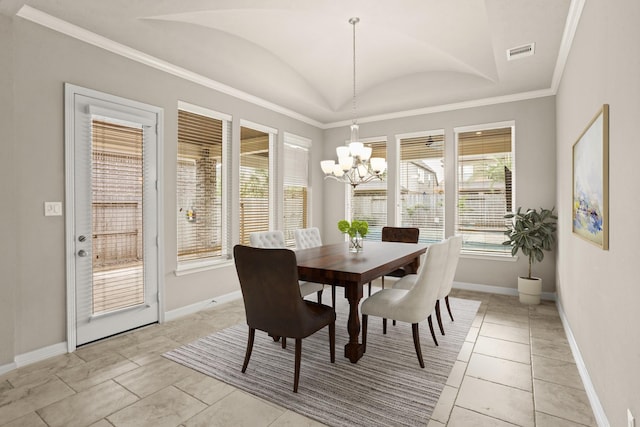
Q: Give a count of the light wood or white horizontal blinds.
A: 7